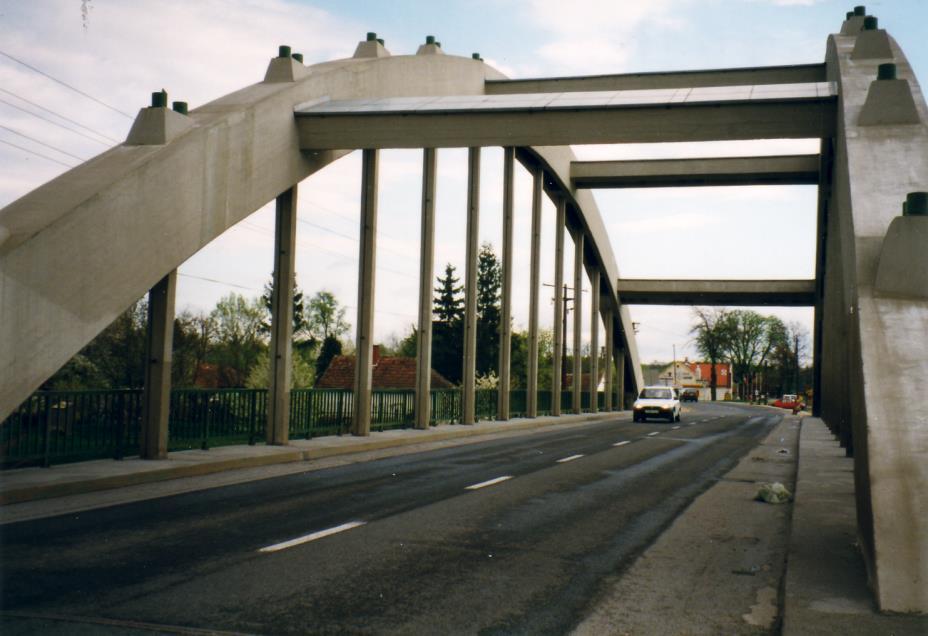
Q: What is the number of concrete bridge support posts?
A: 12